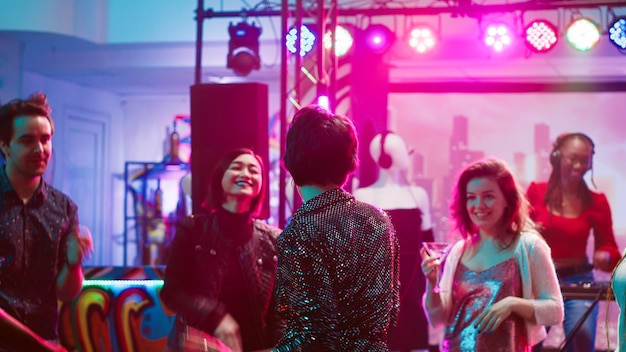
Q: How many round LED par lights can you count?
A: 8